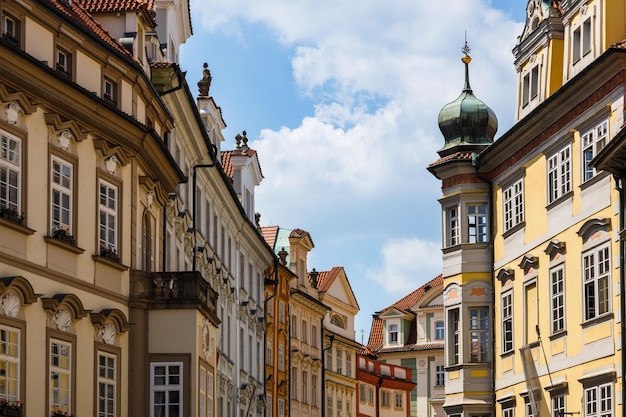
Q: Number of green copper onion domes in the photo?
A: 1